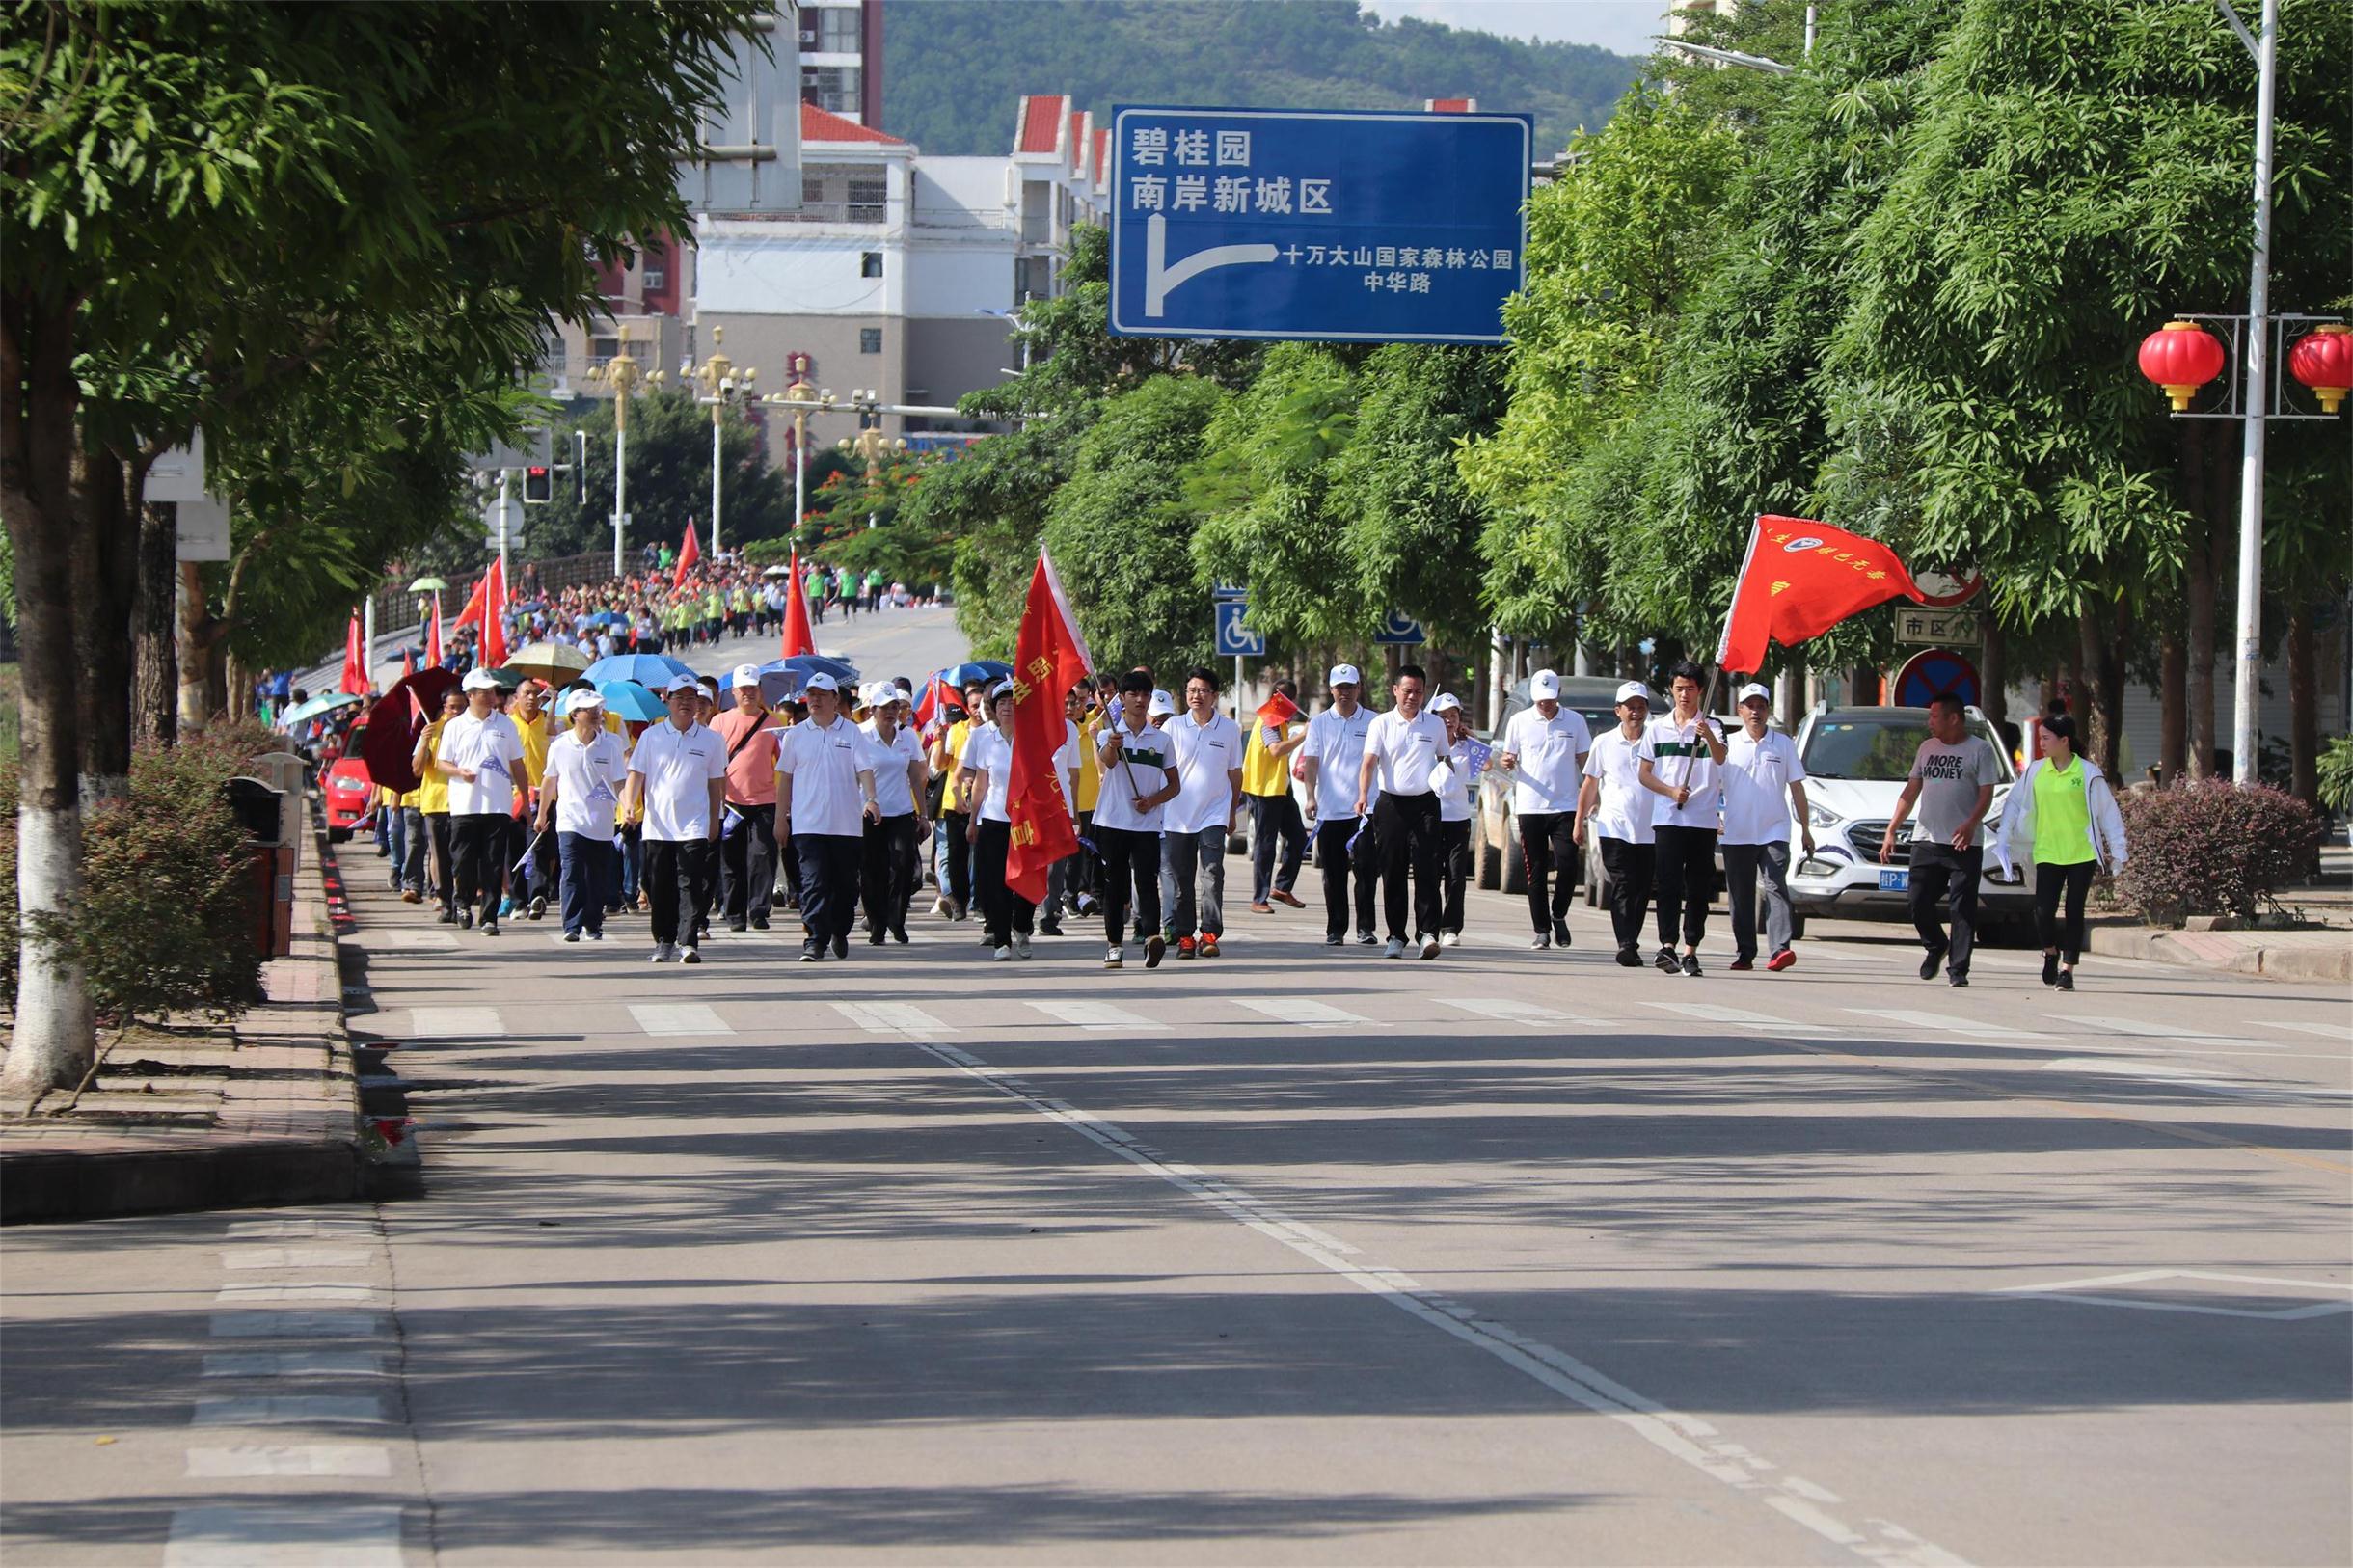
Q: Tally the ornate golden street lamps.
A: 4